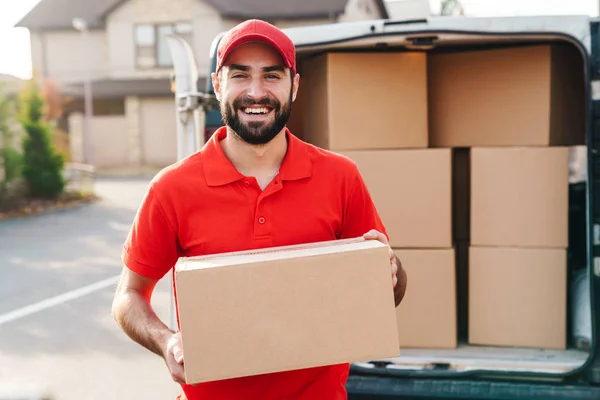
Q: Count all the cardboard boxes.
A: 7